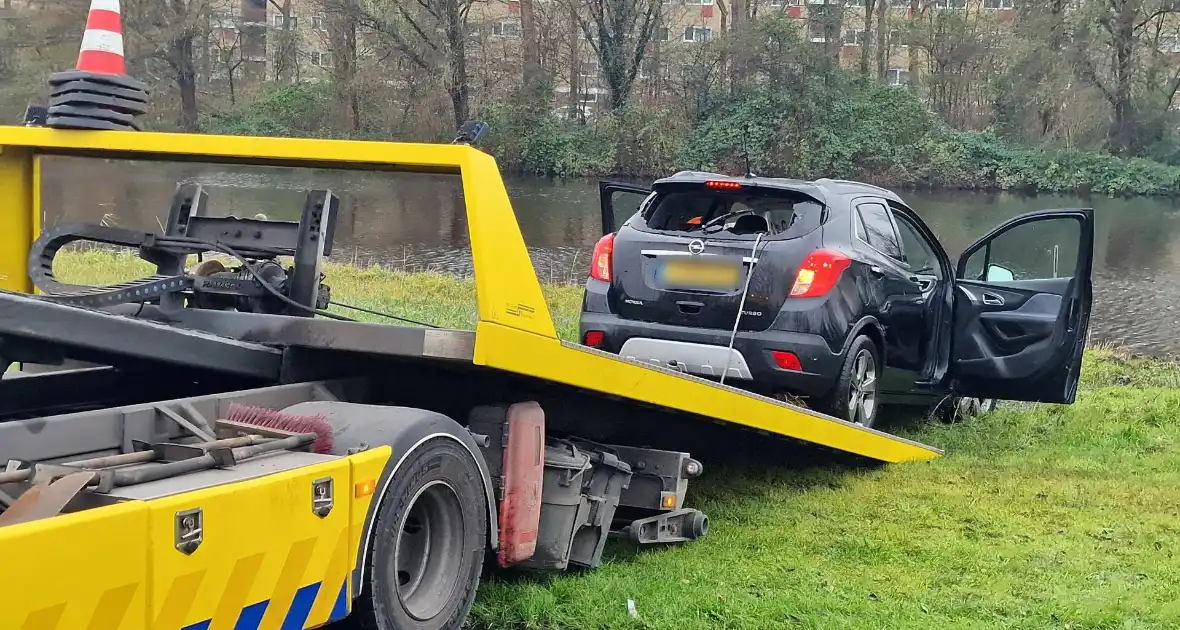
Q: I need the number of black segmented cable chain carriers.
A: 1